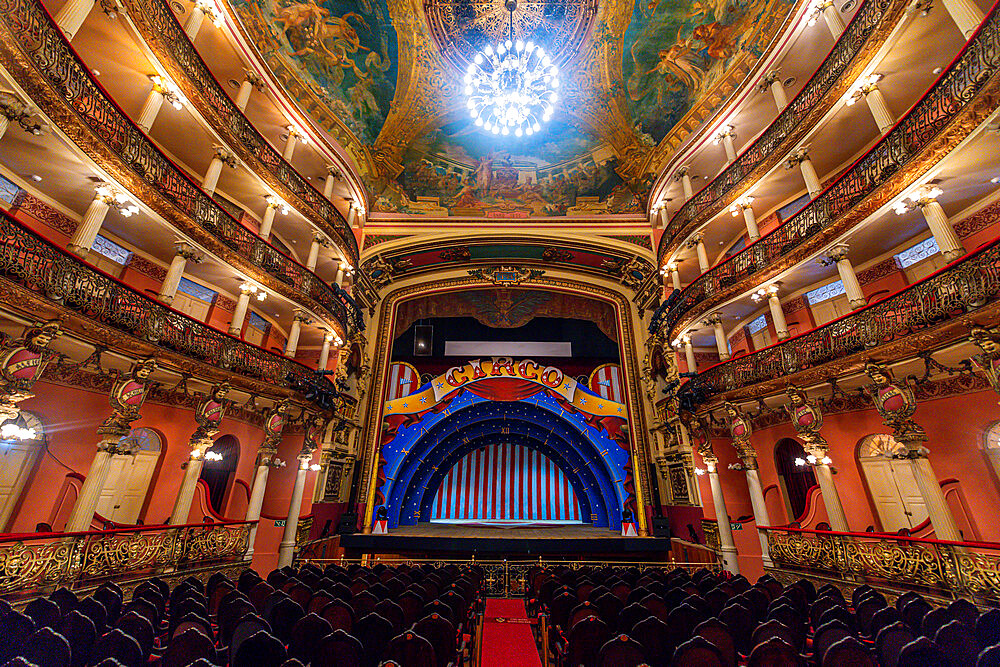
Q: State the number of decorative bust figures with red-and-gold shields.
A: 10